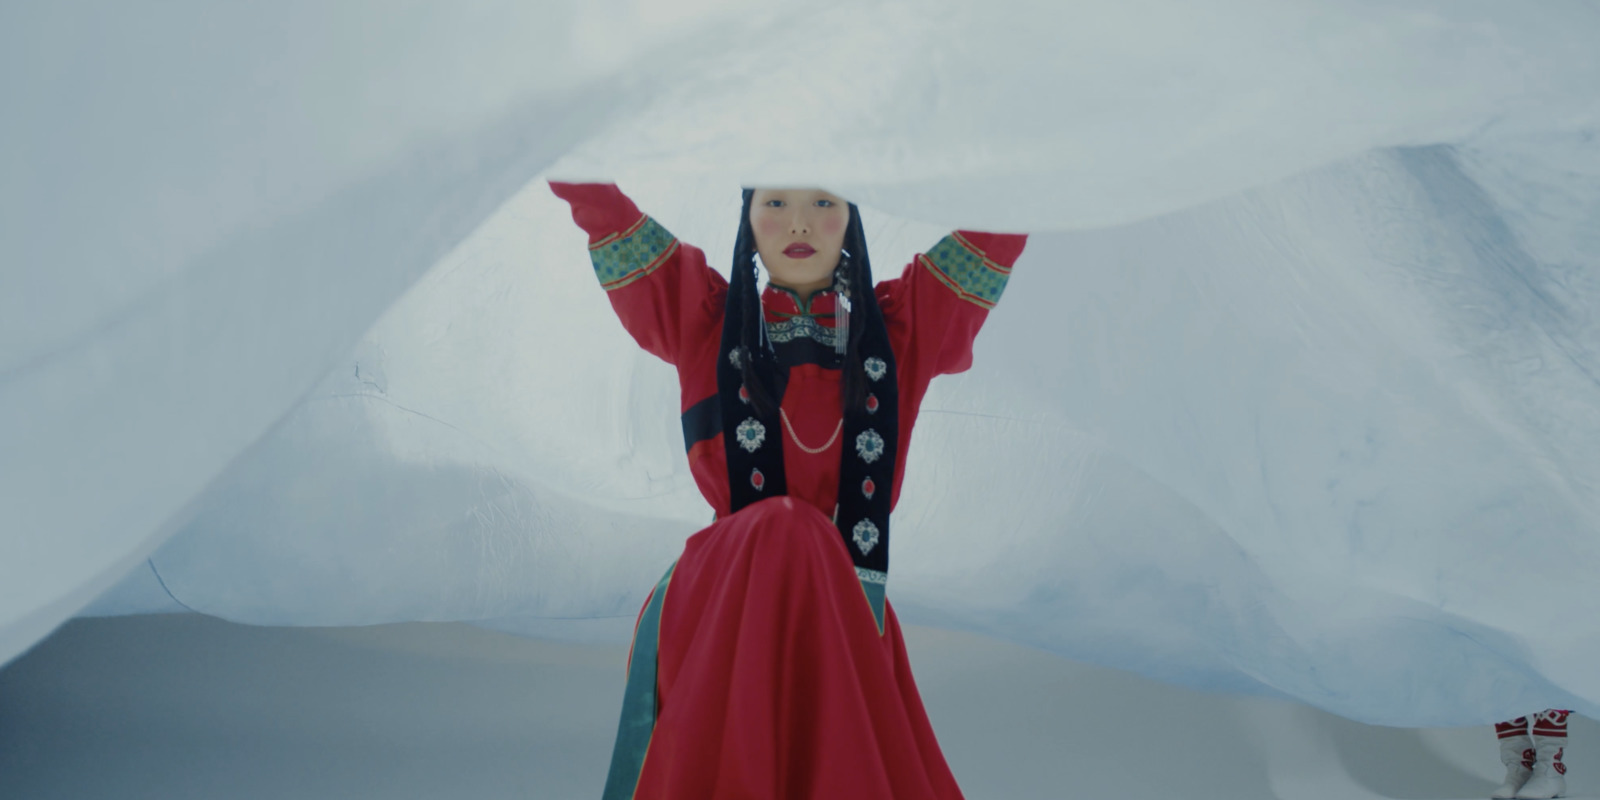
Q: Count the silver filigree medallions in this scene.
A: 5